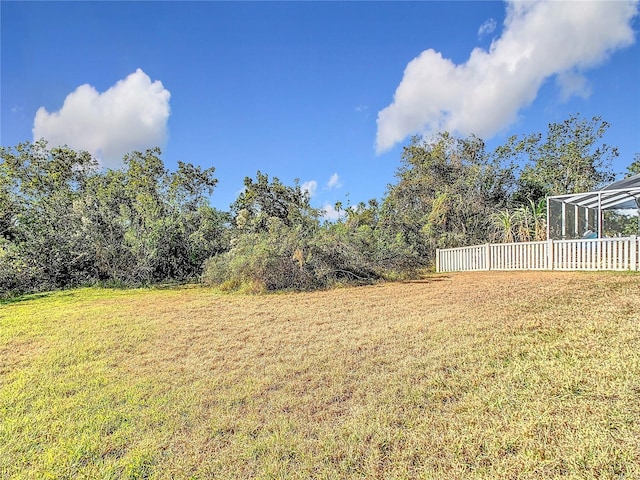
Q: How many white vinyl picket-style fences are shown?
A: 1